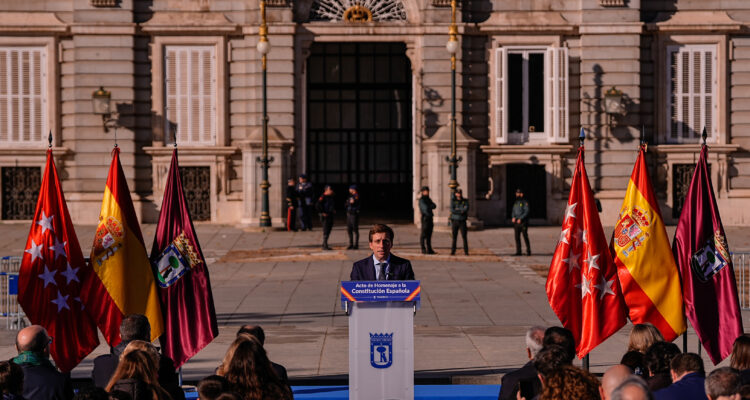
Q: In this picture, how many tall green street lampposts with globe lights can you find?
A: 2